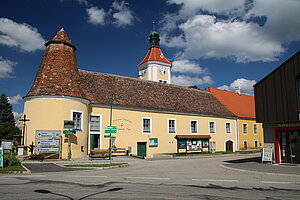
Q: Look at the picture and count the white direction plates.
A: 3